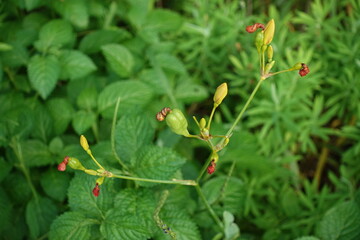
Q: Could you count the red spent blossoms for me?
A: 6